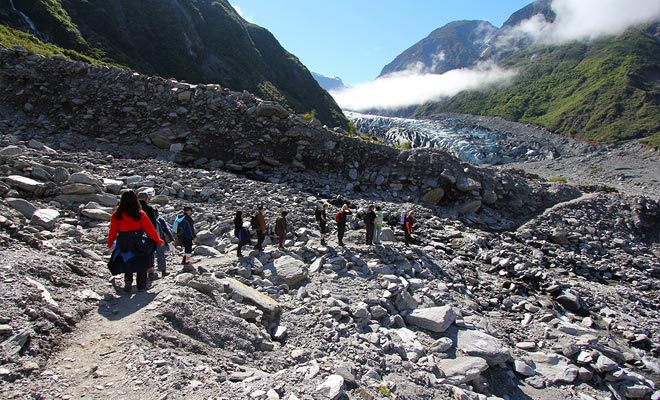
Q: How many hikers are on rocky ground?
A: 12